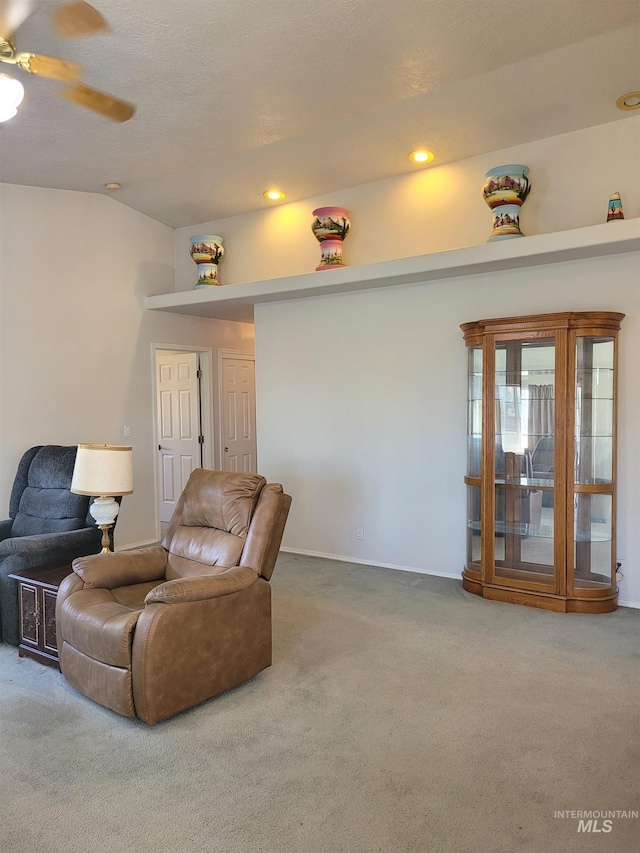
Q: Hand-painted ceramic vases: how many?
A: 3